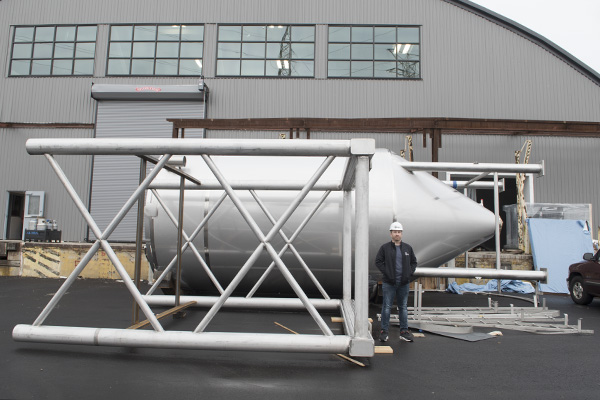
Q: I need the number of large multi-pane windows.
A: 4